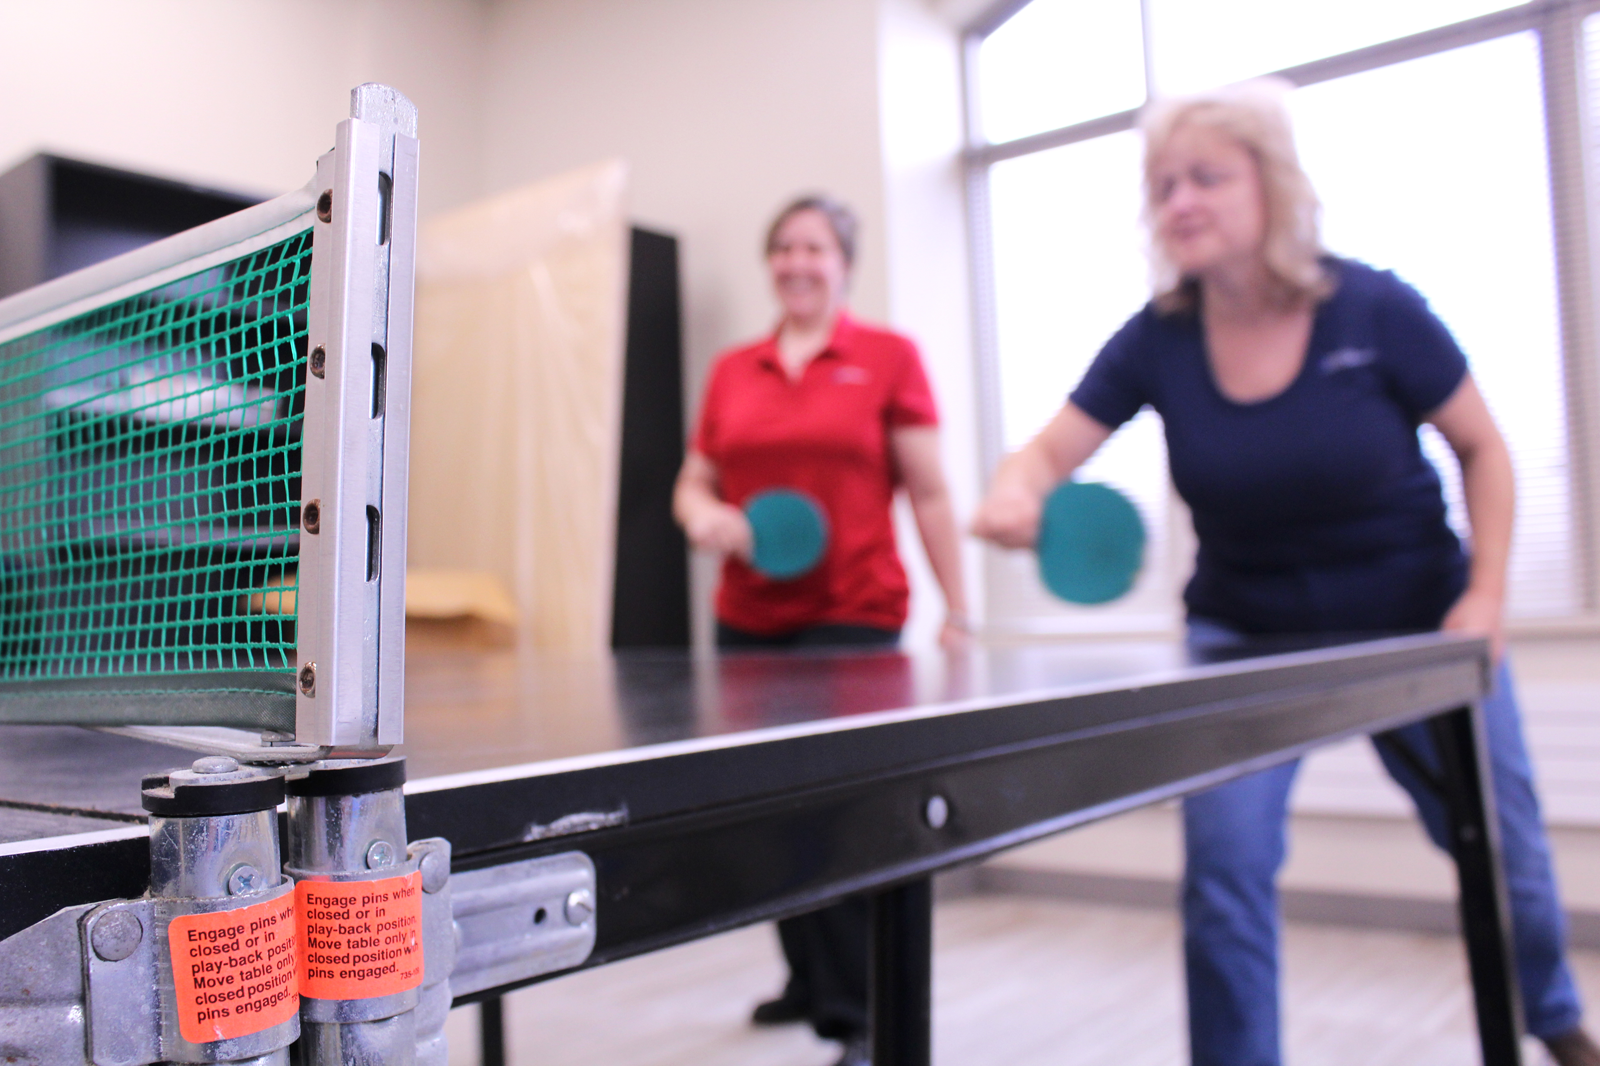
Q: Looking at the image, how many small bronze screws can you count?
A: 4